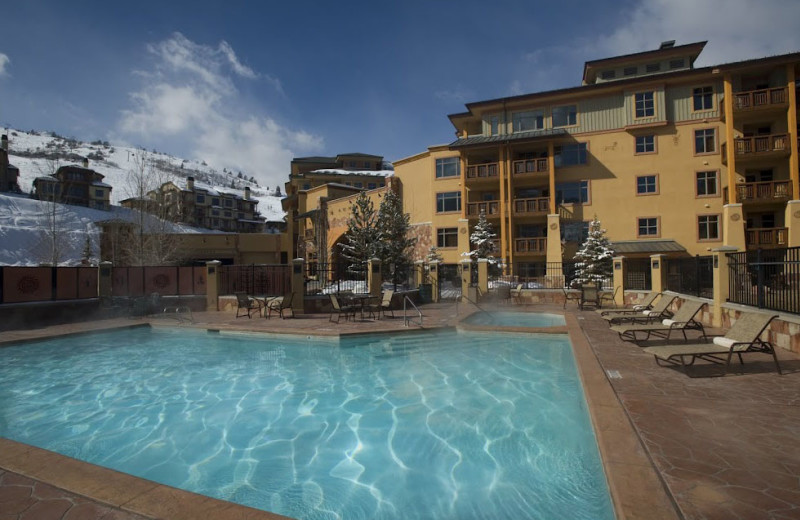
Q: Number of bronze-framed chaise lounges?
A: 4